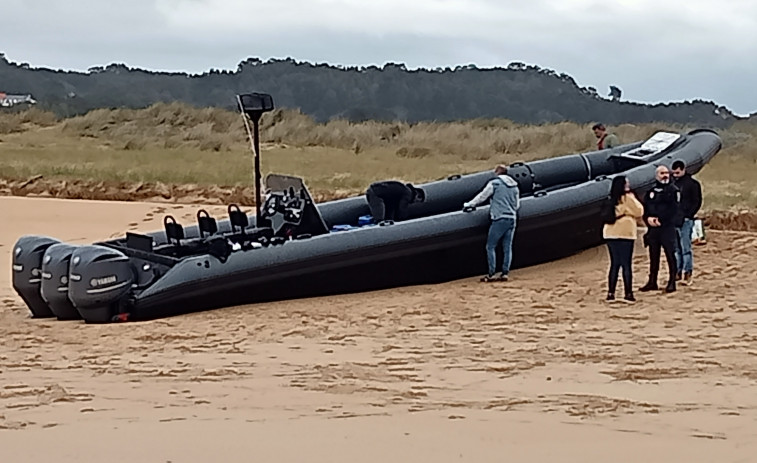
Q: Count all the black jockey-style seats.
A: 3